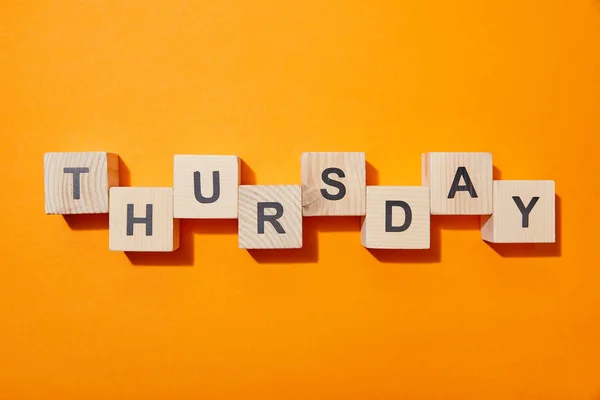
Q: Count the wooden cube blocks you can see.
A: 8